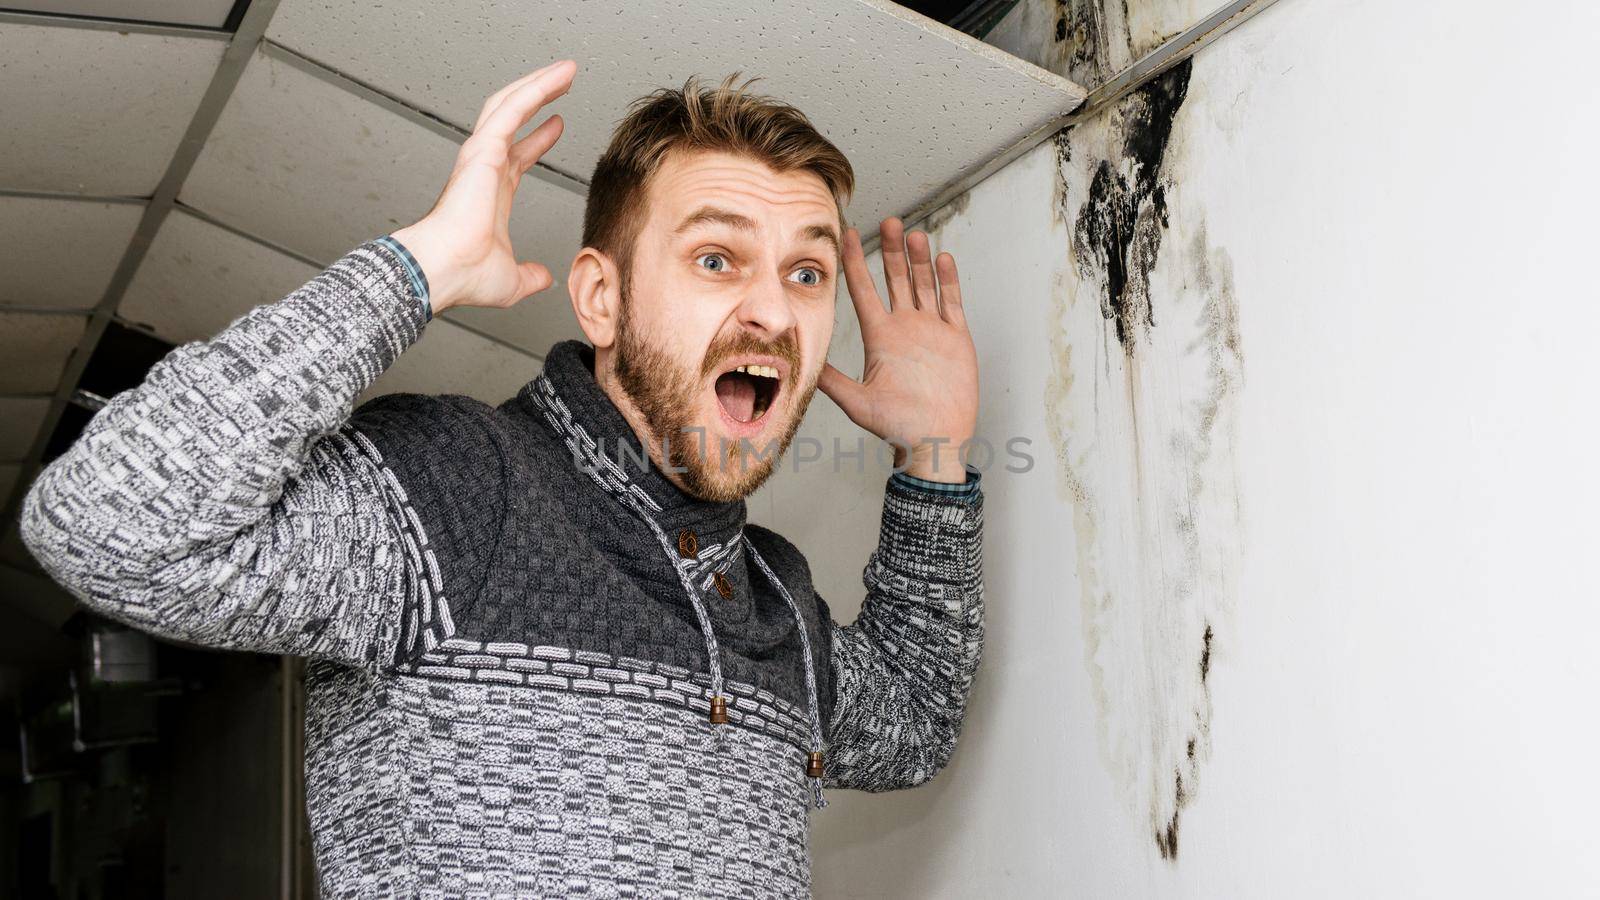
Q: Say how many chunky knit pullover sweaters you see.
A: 1